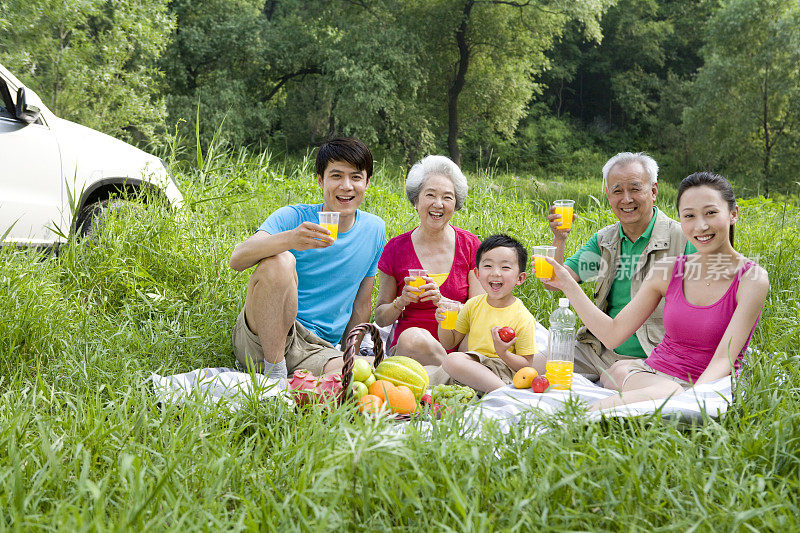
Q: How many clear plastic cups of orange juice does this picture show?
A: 5